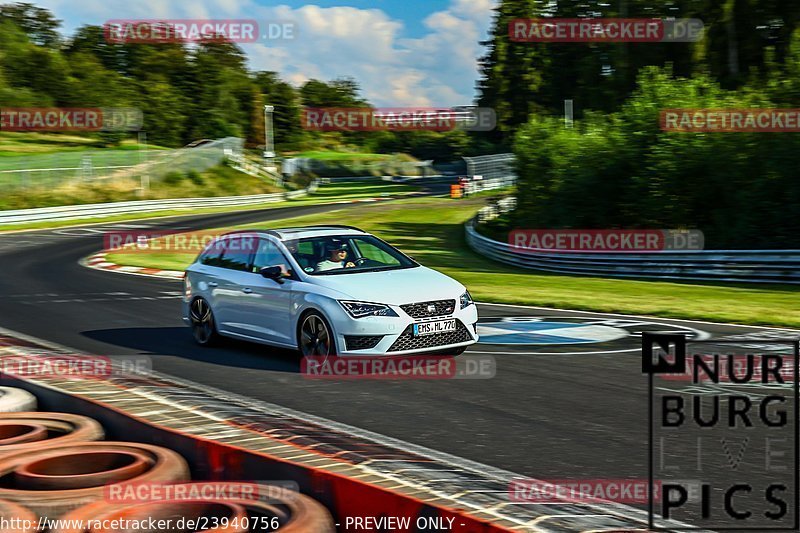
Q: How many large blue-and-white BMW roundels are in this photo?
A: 1